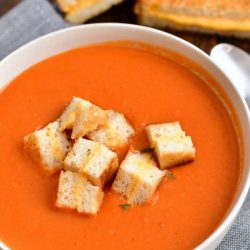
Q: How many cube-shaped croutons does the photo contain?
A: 7